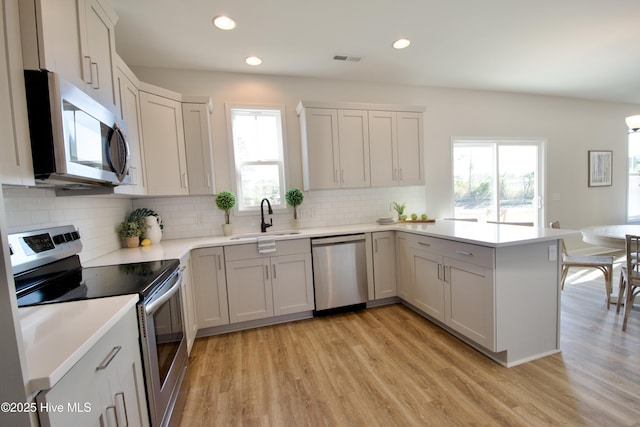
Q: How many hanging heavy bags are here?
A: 0